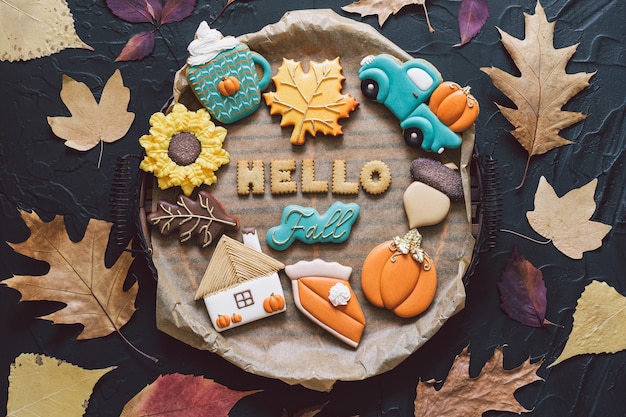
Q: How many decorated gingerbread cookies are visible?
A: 10